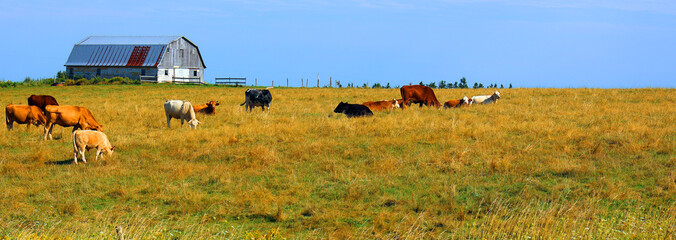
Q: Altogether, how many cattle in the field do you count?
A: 12